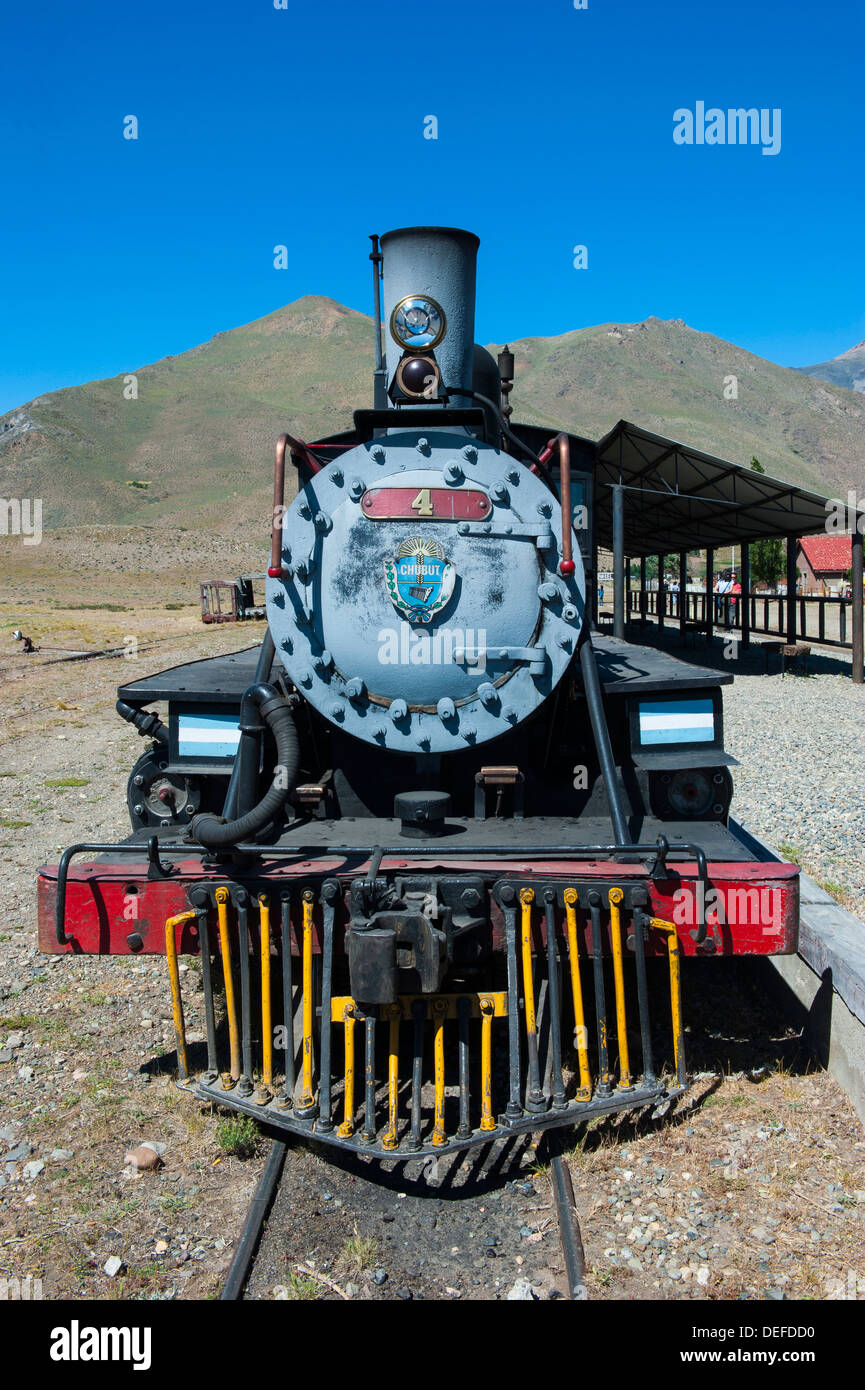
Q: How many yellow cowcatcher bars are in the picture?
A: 12